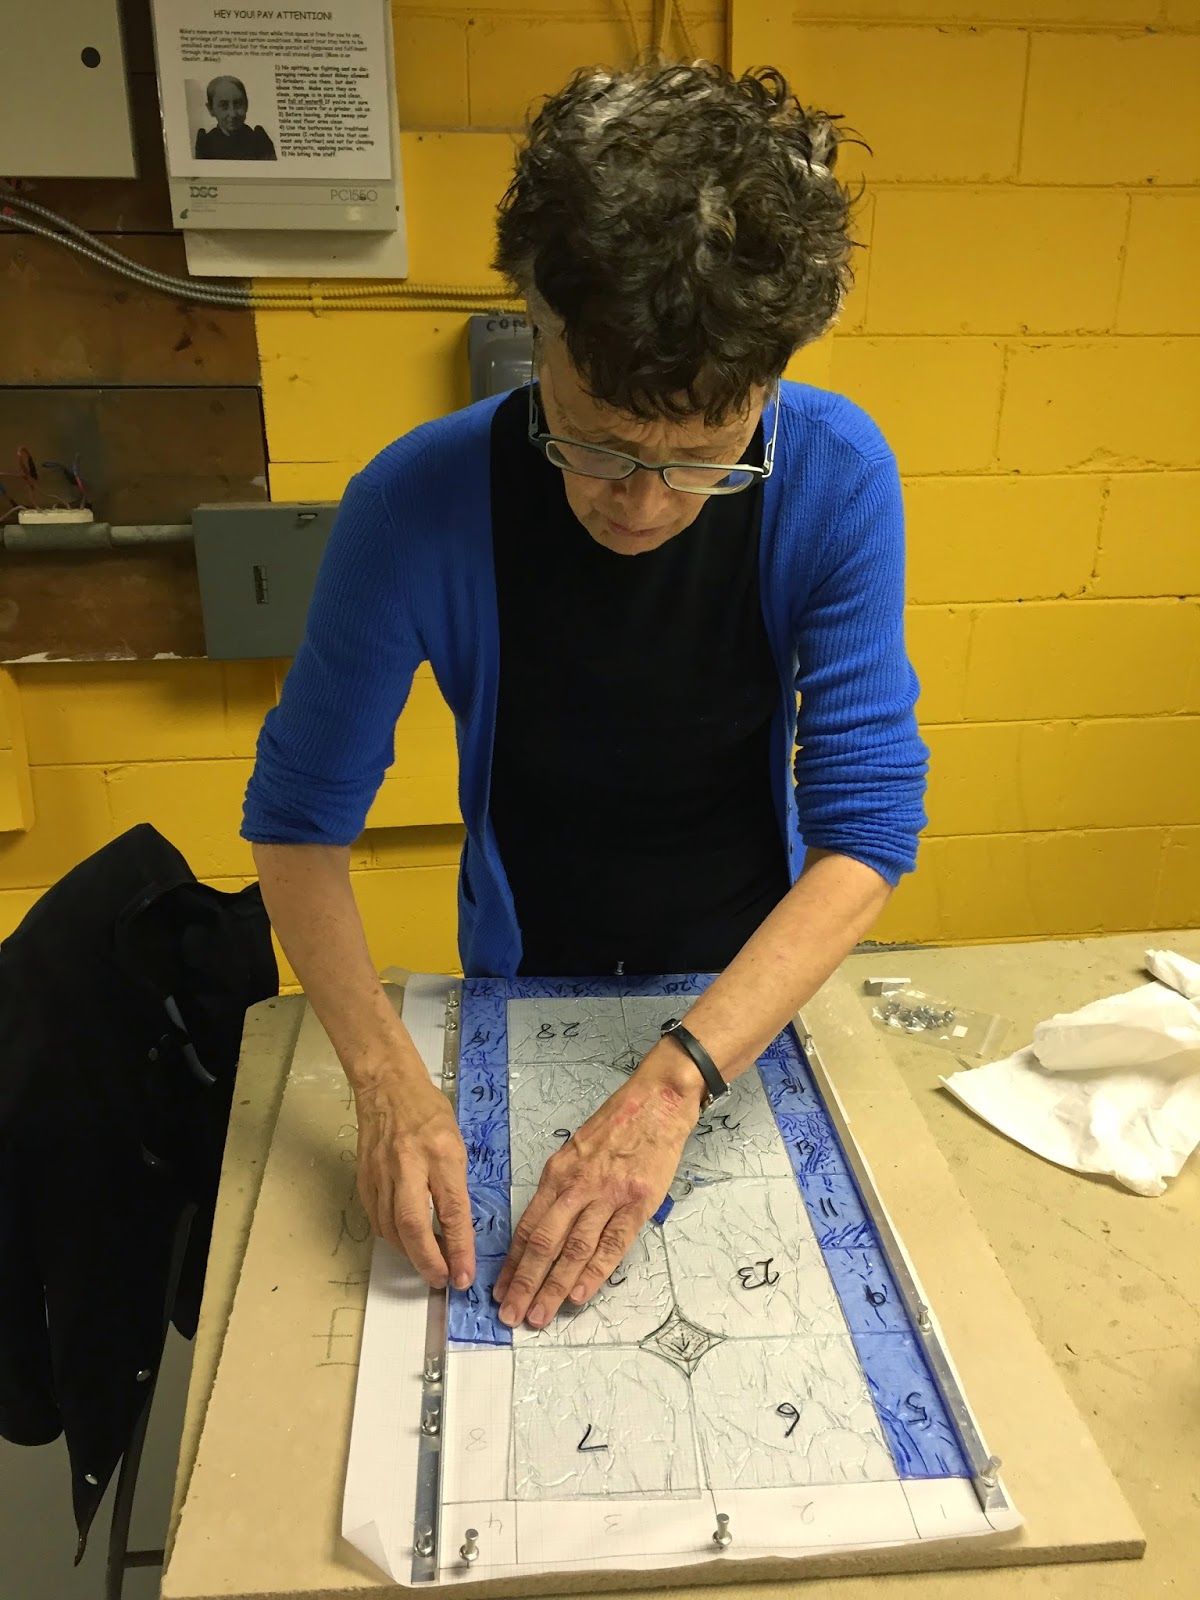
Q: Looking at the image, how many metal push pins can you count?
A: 12